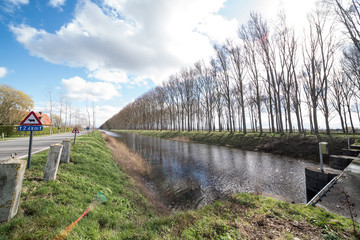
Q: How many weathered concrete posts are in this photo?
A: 3